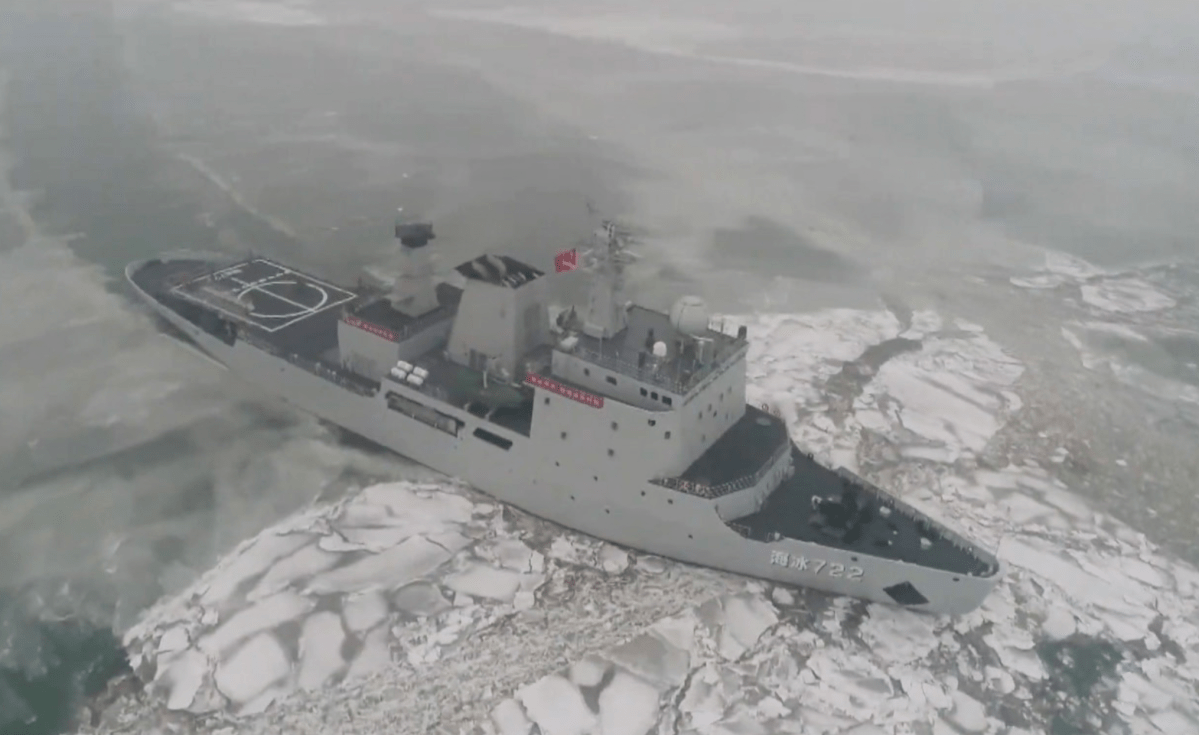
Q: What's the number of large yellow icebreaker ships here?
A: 0